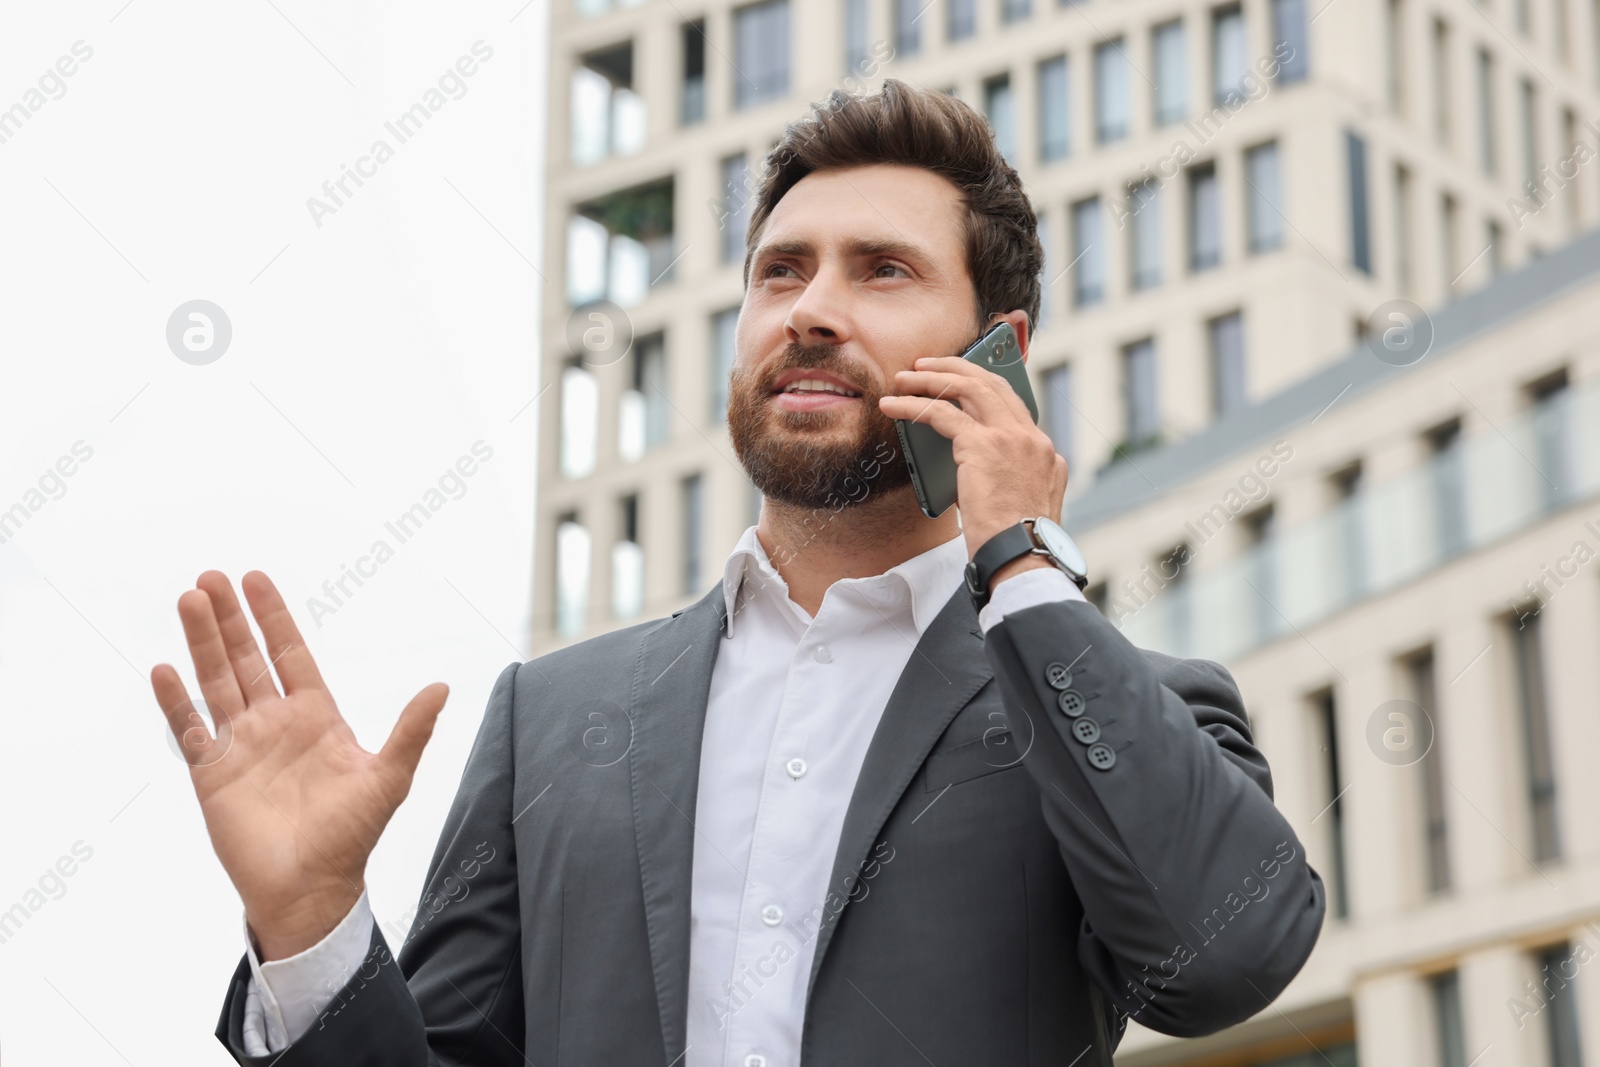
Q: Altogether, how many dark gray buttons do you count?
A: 4